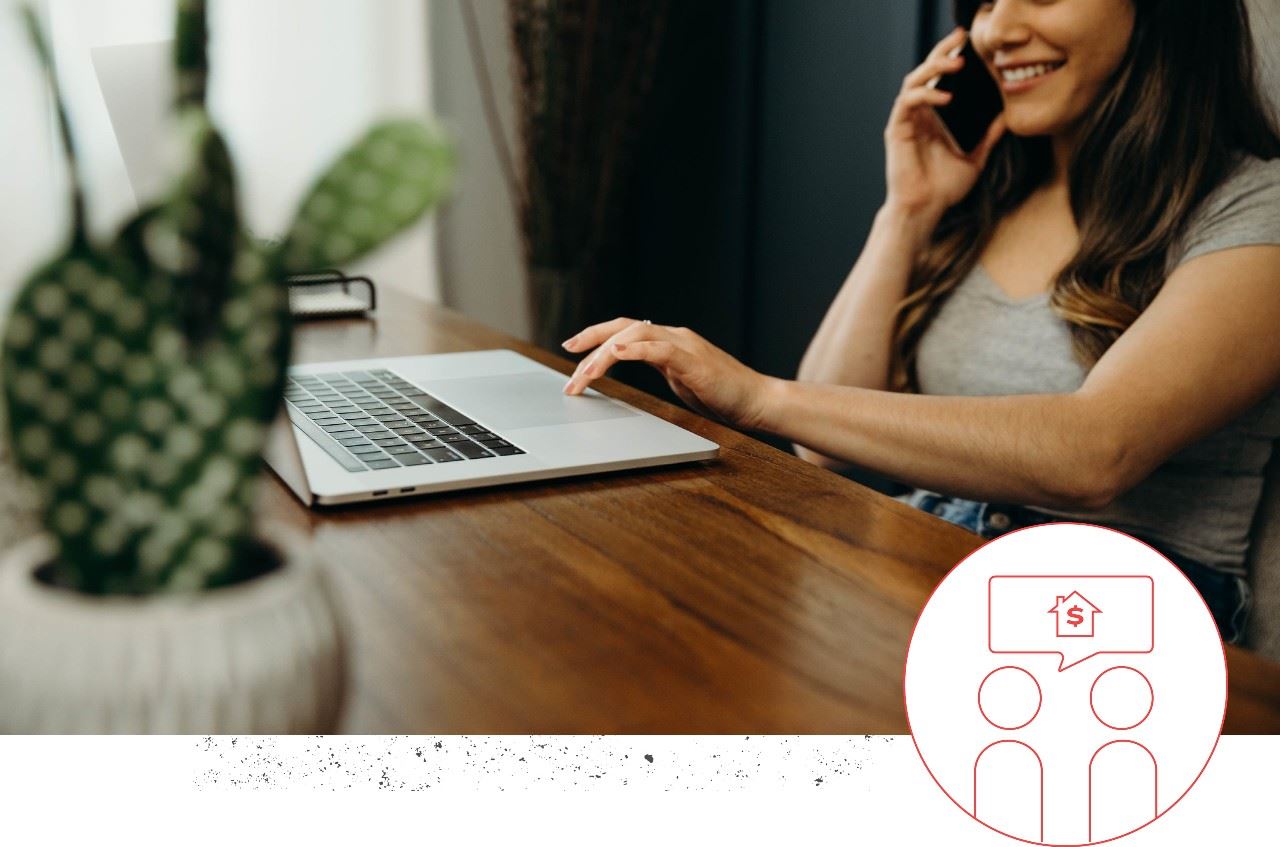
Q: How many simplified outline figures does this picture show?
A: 2